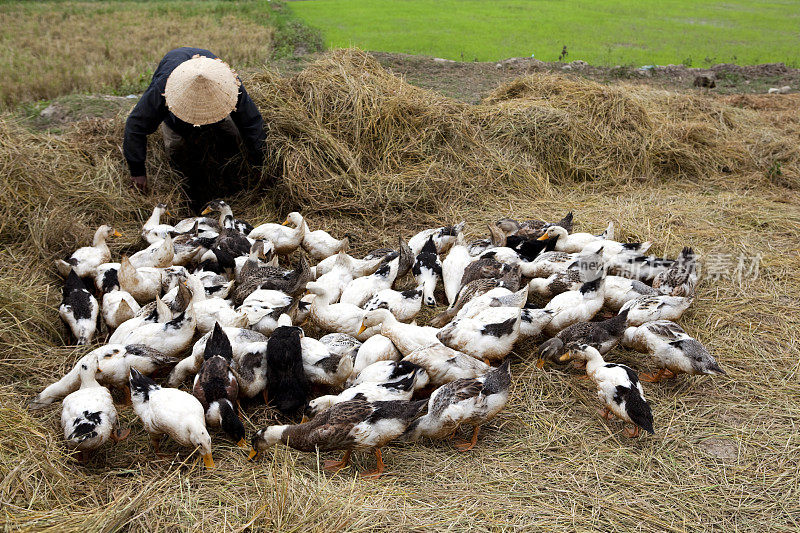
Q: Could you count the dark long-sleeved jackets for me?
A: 1